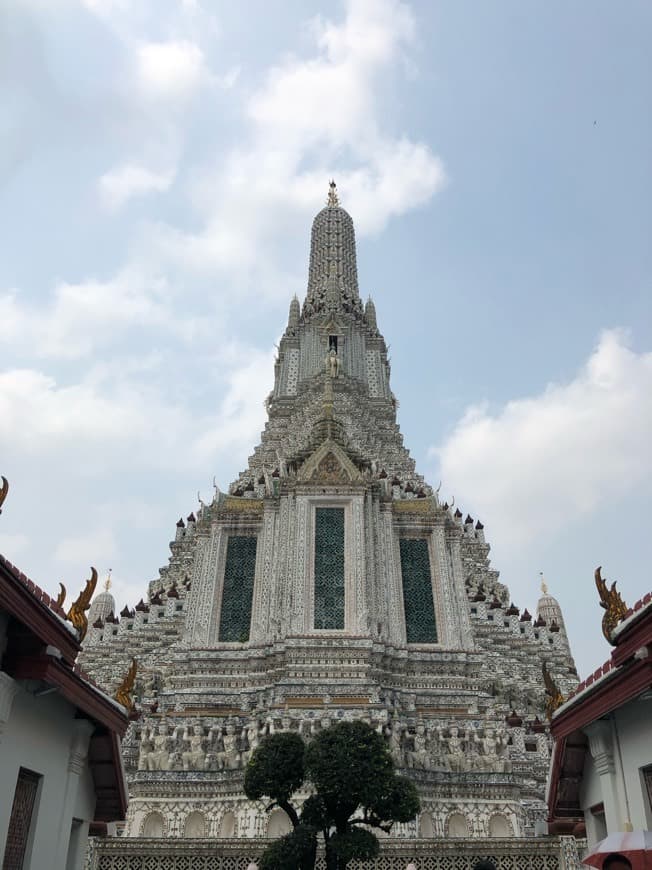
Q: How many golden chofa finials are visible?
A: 6